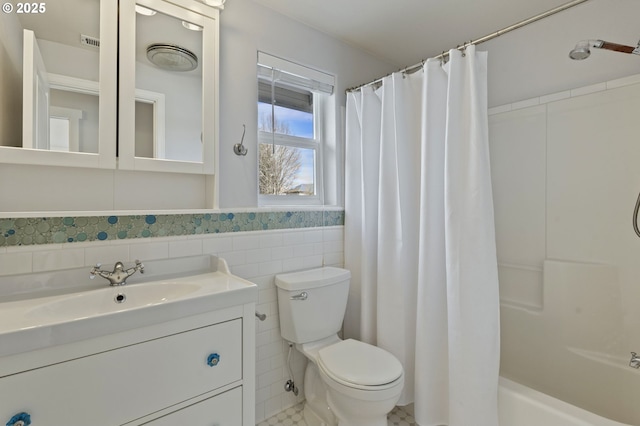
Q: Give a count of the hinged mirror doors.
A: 2